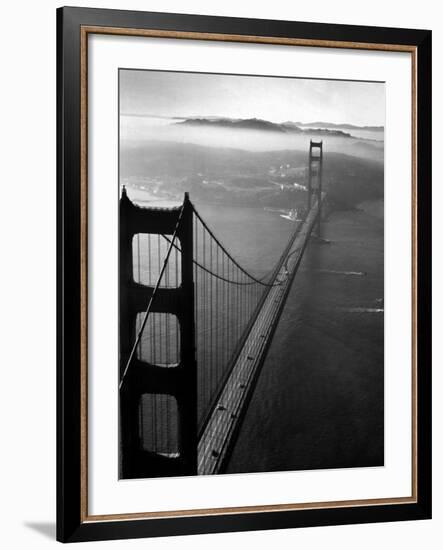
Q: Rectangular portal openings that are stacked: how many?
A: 3